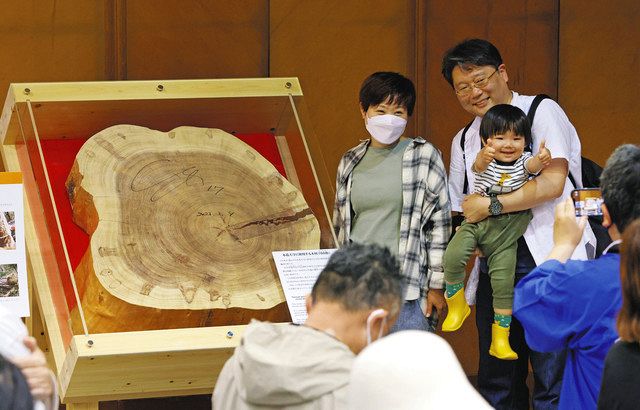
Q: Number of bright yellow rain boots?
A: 2